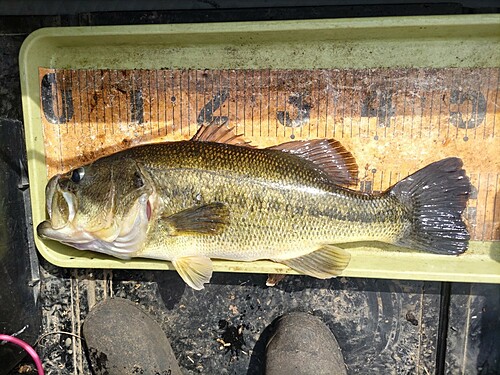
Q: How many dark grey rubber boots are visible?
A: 2